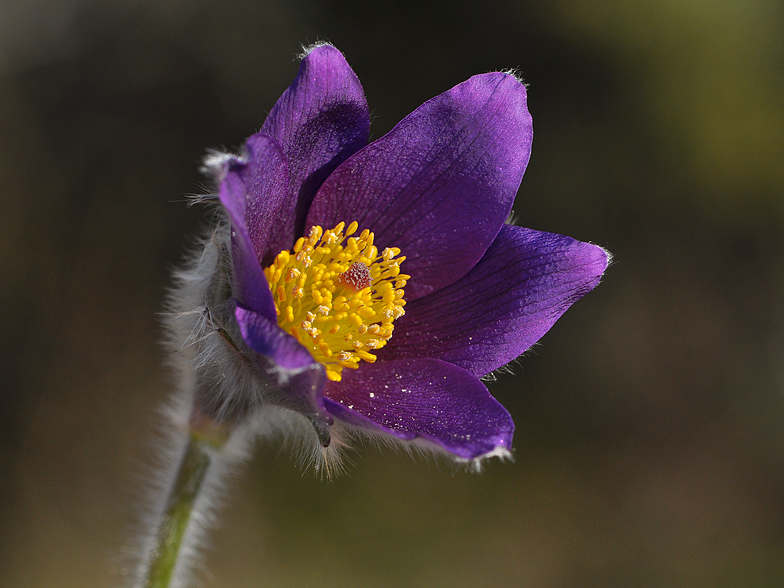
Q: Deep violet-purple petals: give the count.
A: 6